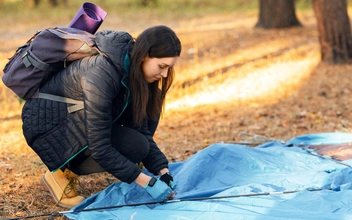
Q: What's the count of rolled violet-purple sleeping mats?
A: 1